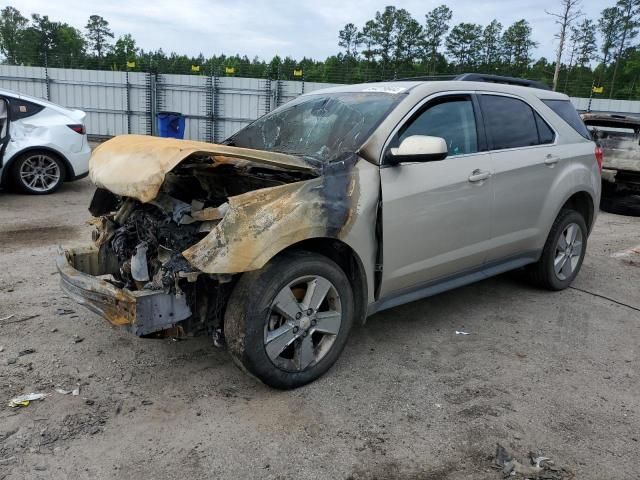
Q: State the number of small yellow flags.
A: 5